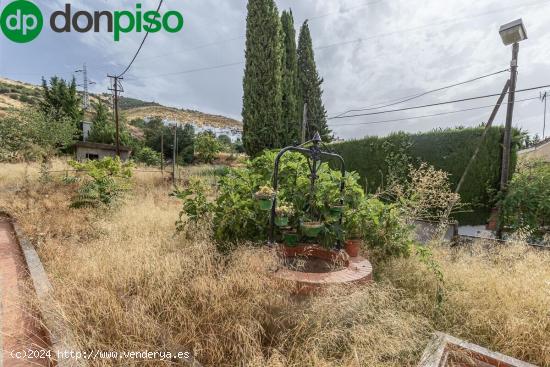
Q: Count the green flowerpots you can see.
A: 5